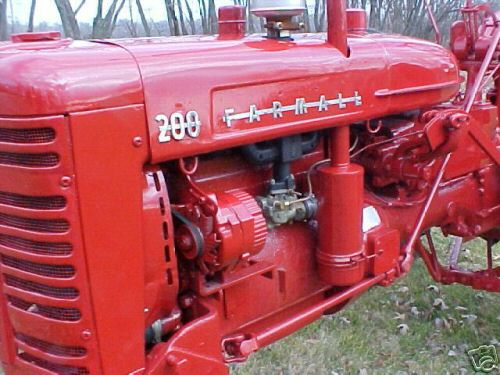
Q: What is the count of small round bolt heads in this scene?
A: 3